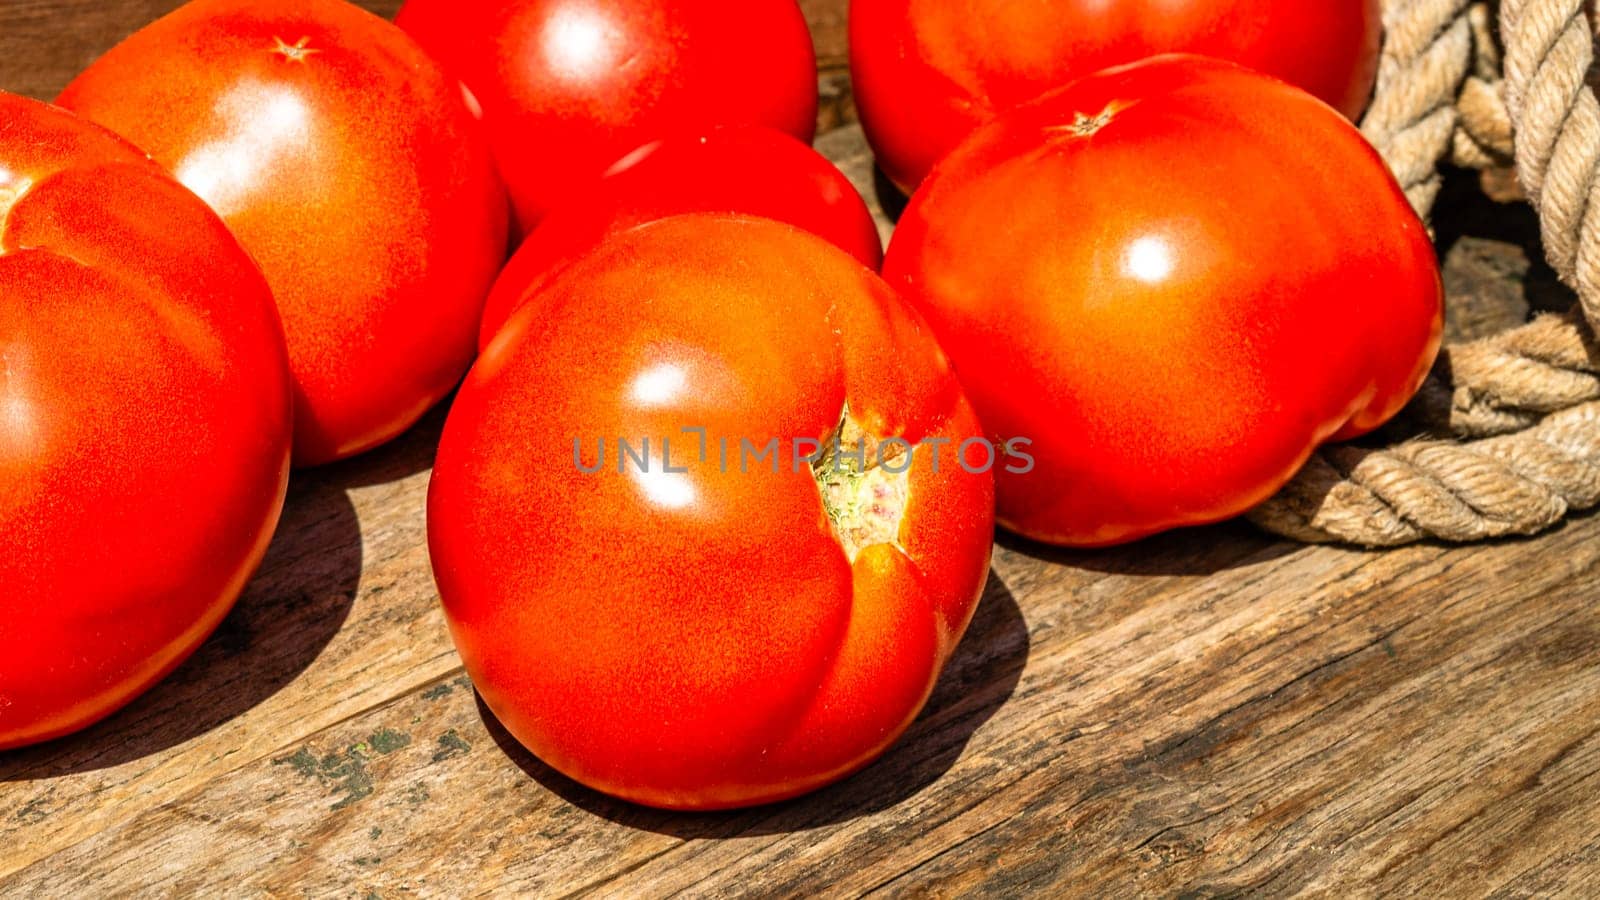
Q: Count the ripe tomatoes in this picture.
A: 7